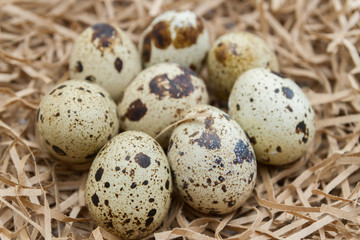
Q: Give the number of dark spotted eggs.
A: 8